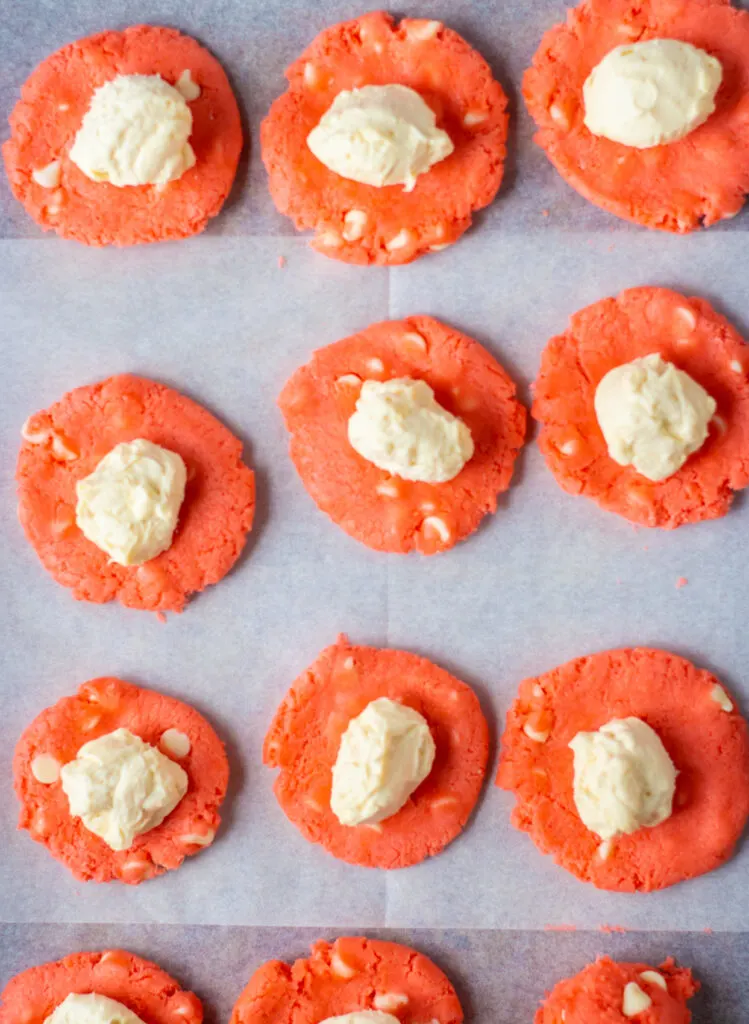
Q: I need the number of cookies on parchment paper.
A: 12